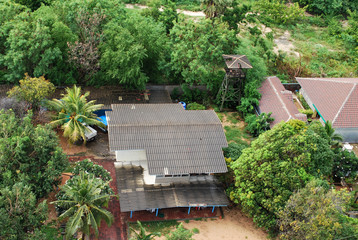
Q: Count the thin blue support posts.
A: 4